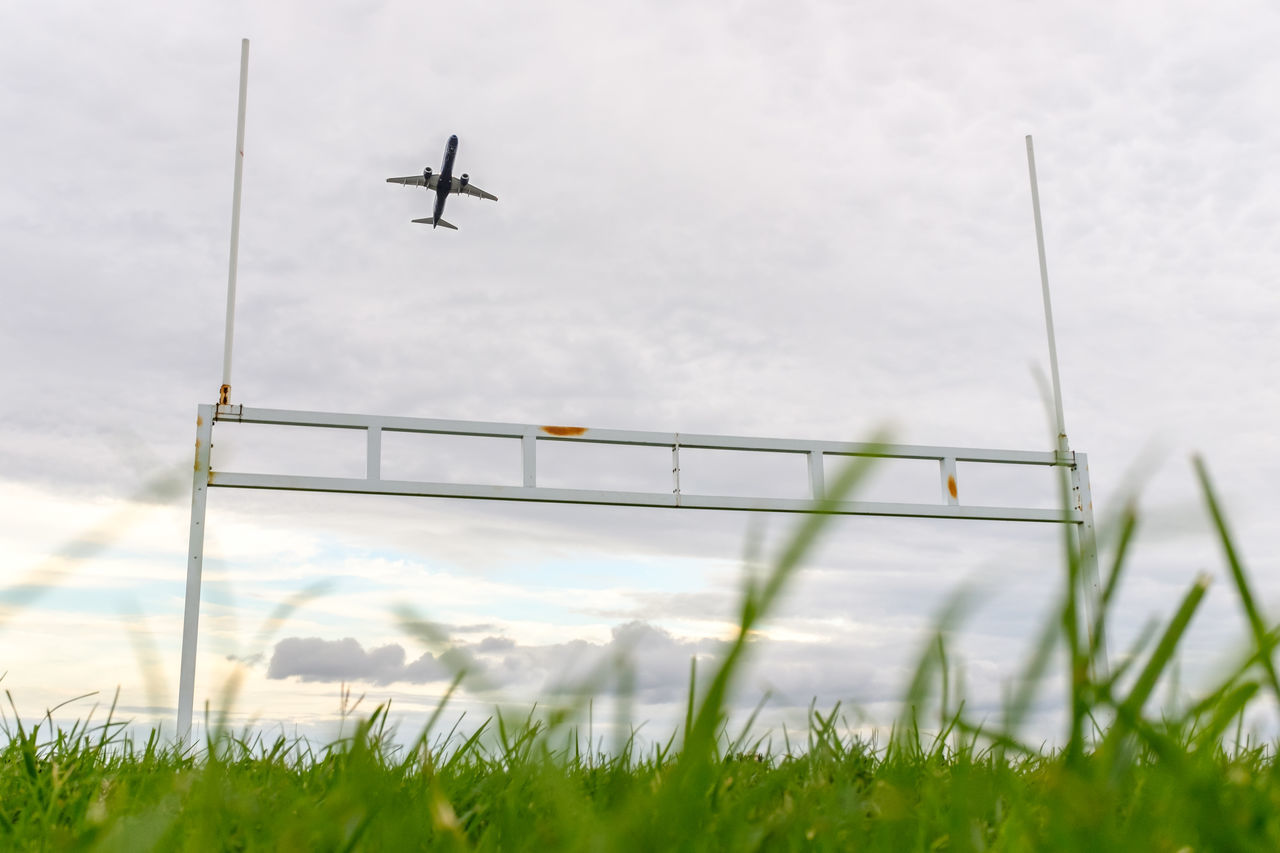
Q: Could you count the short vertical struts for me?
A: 5